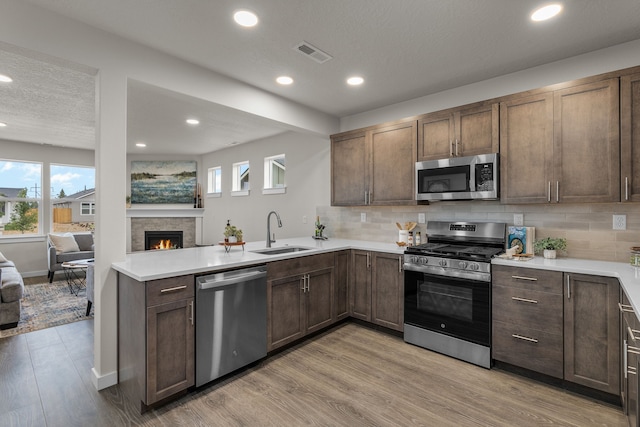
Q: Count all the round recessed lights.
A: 8